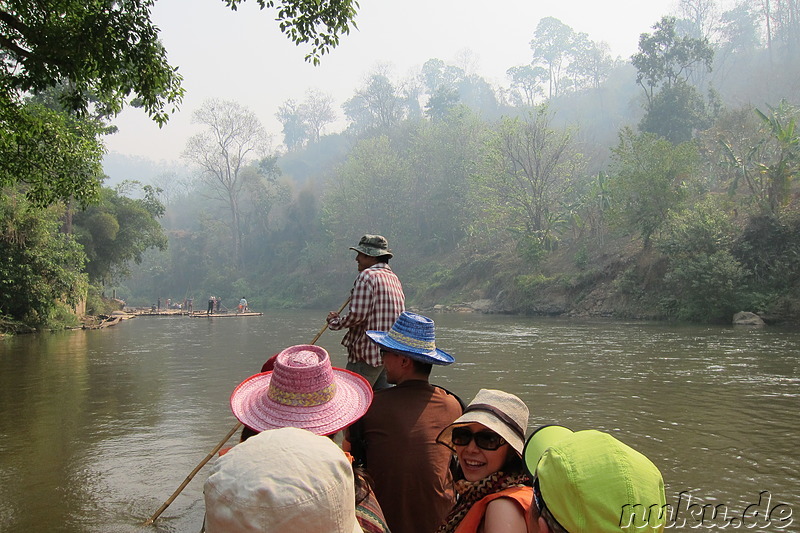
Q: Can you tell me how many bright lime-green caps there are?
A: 1